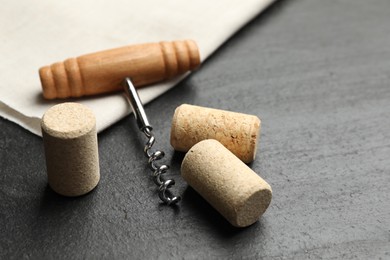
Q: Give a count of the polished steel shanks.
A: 1